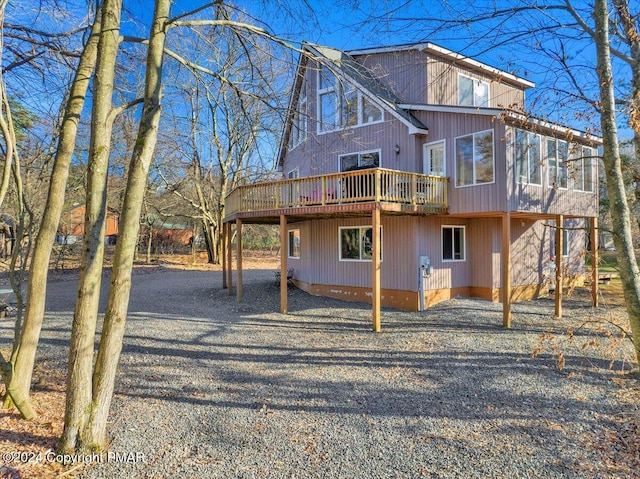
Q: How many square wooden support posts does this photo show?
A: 8